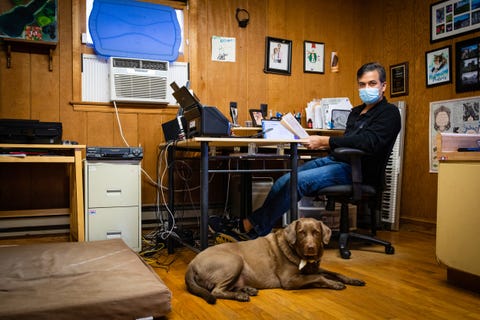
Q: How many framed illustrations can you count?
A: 3